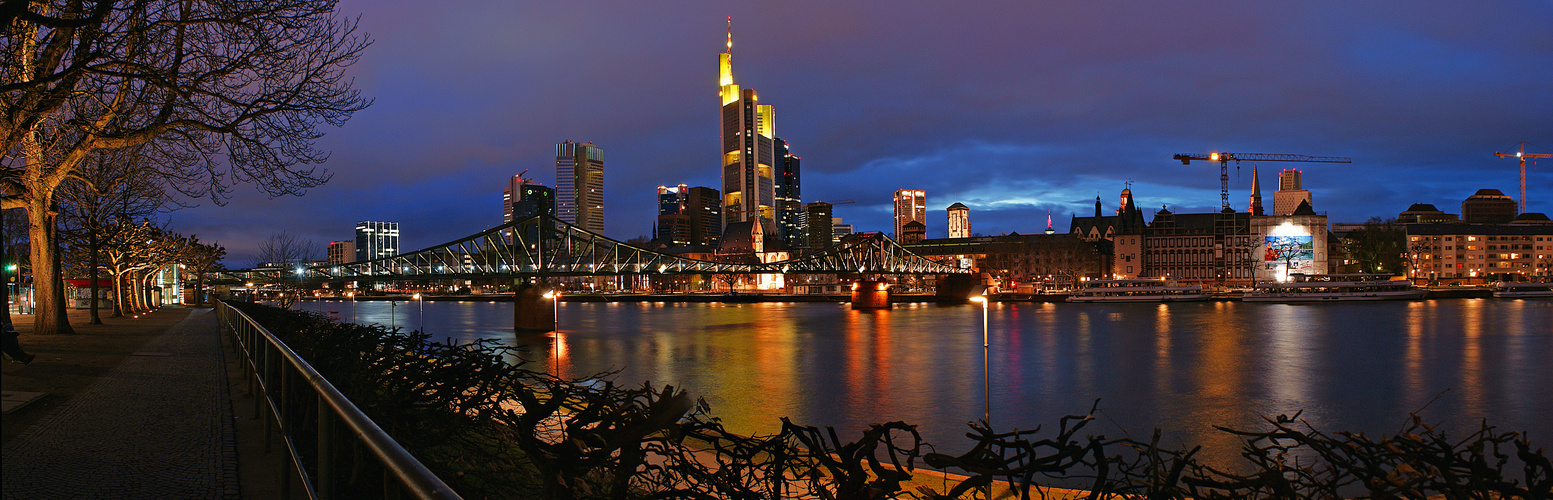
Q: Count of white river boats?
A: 3